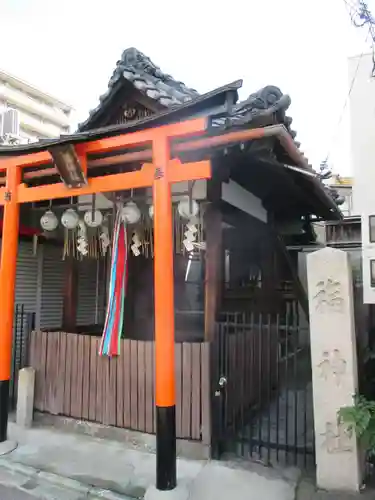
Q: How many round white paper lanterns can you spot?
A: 6